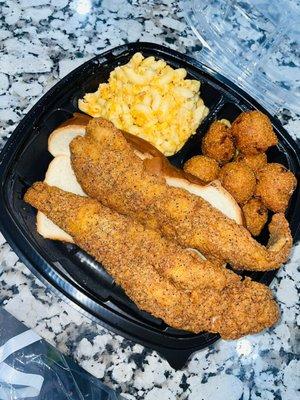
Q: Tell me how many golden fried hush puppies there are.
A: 7